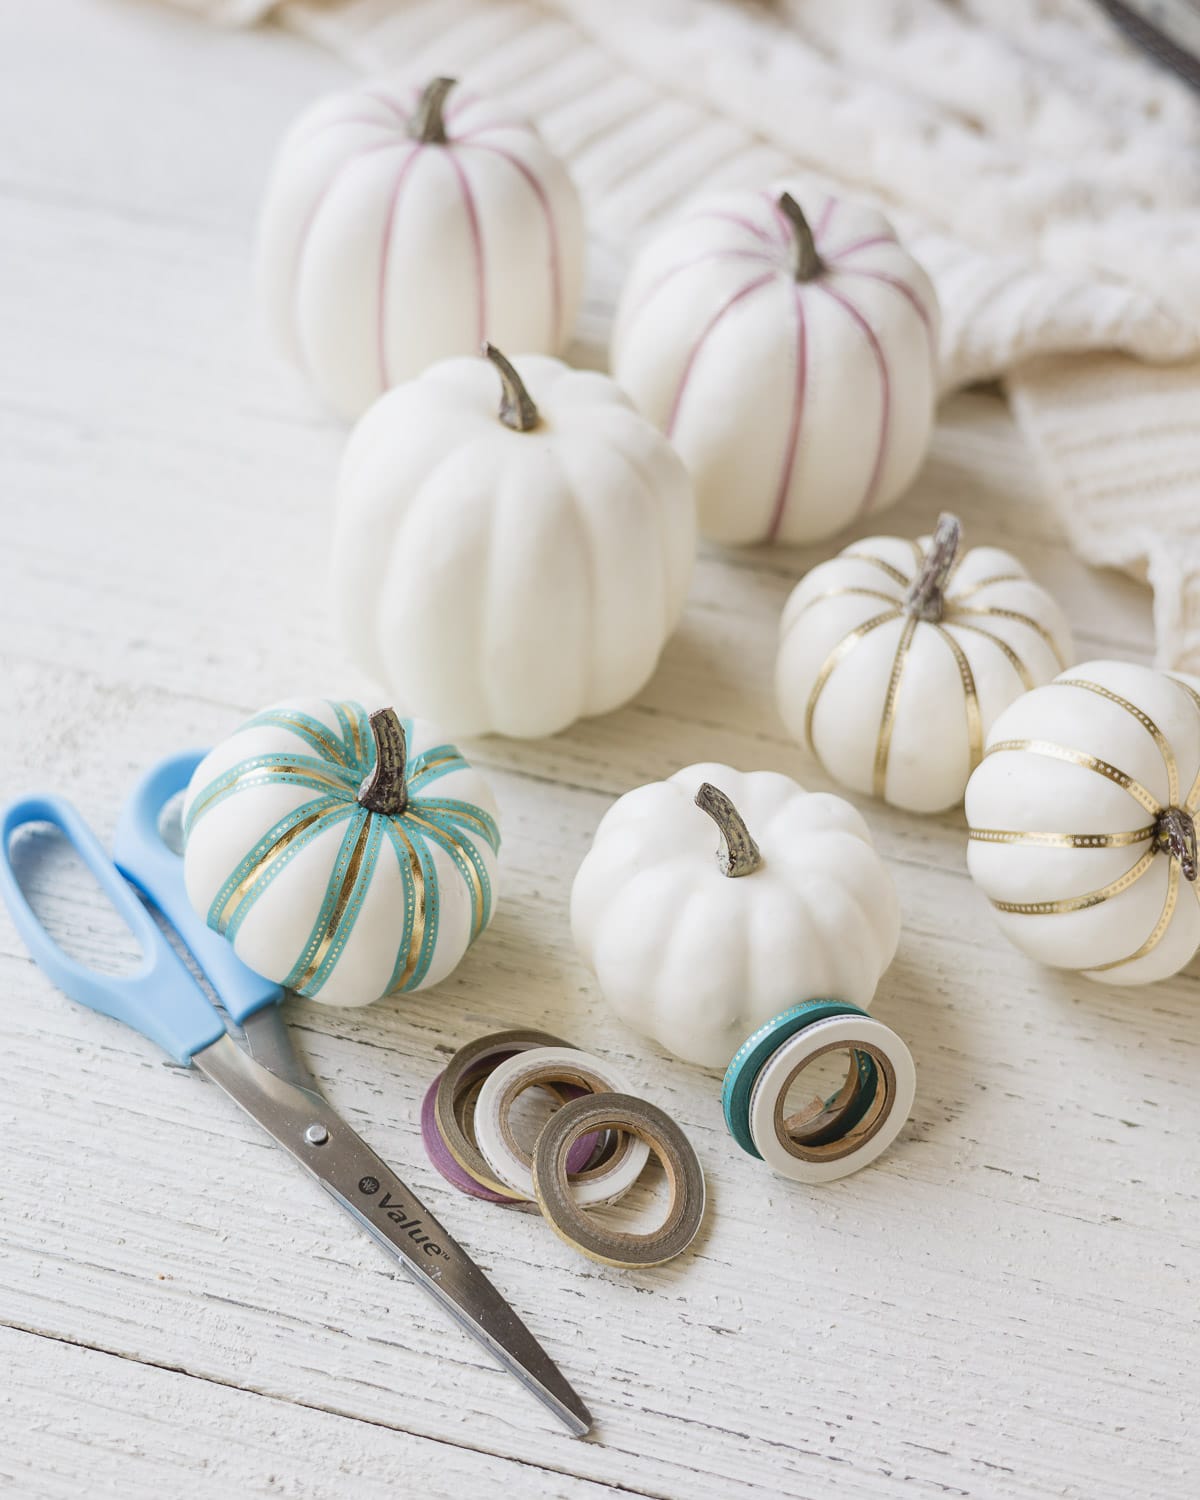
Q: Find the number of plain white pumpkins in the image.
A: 2